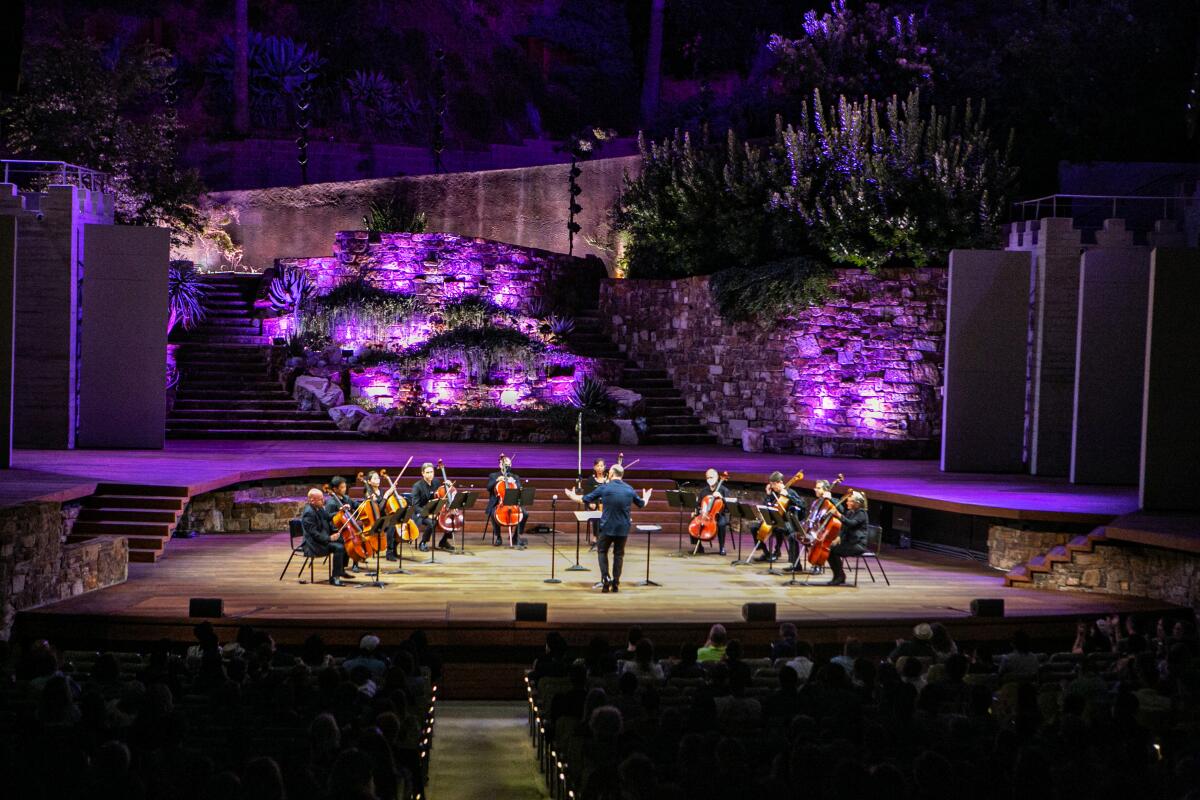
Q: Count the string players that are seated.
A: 10